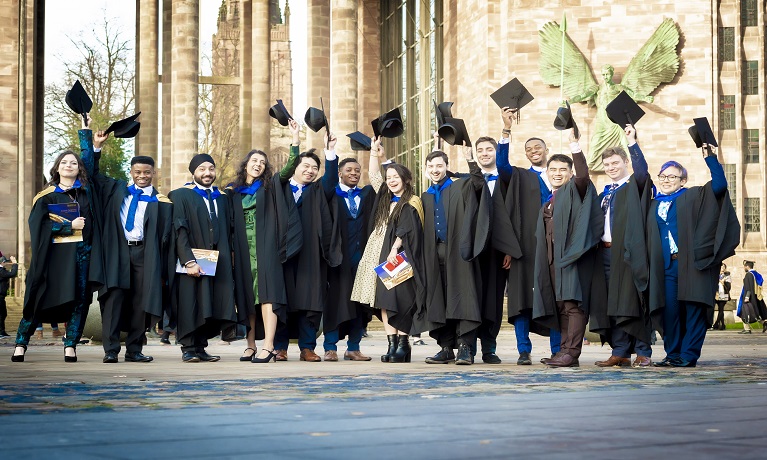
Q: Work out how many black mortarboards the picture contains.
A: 12